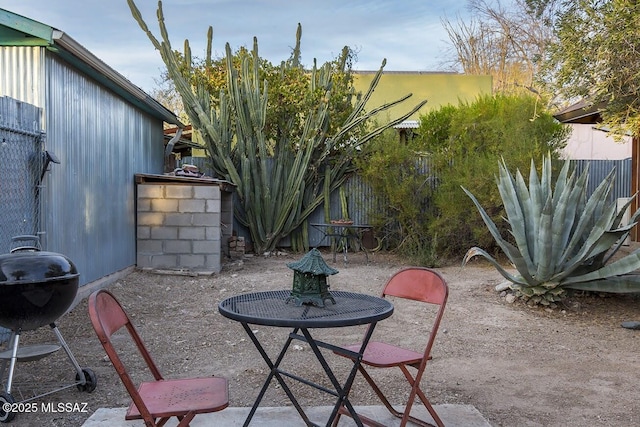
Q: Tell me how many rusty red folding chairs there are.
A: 2